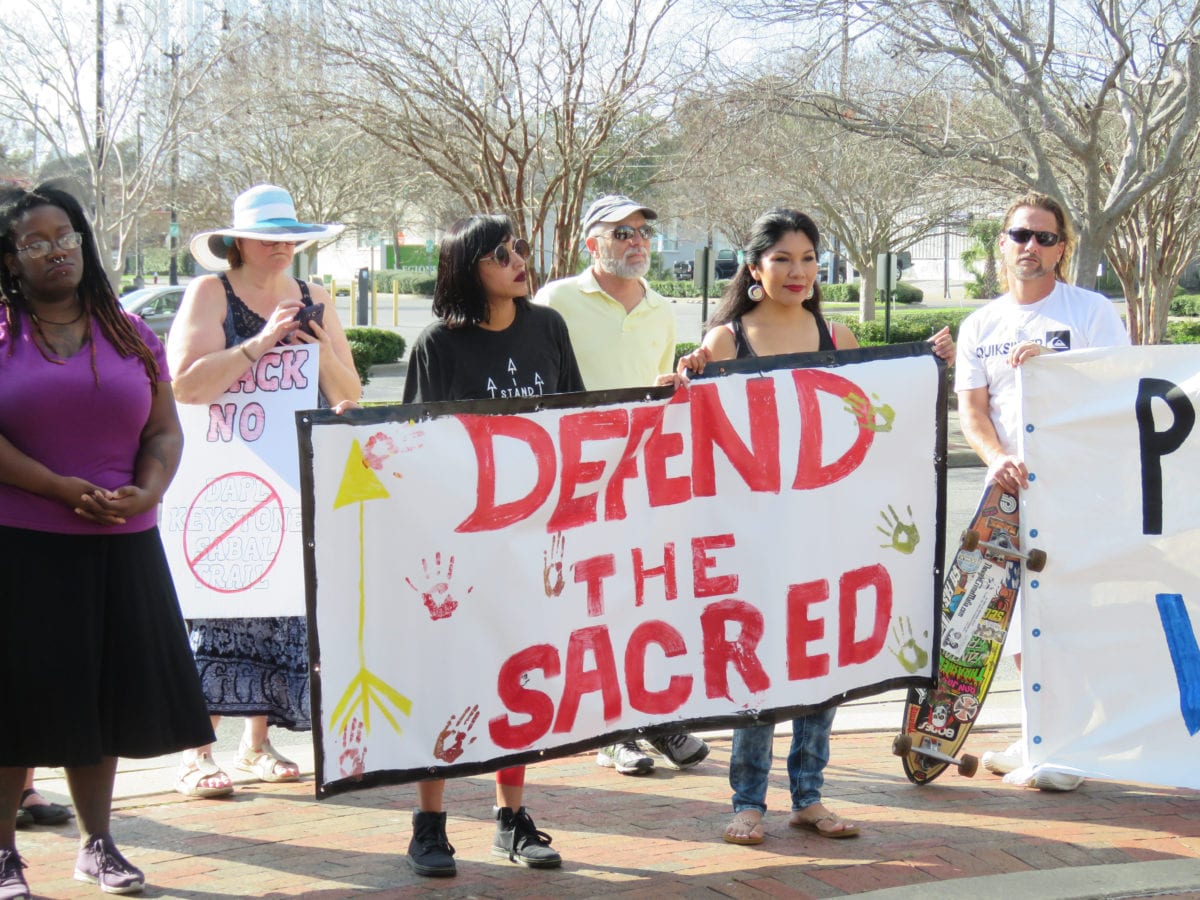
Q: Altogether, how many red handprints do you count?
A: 5